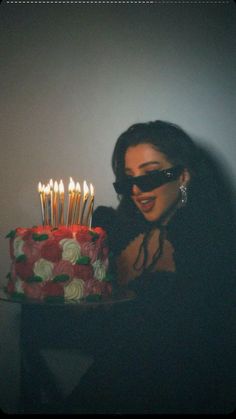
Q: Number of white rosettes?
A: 6